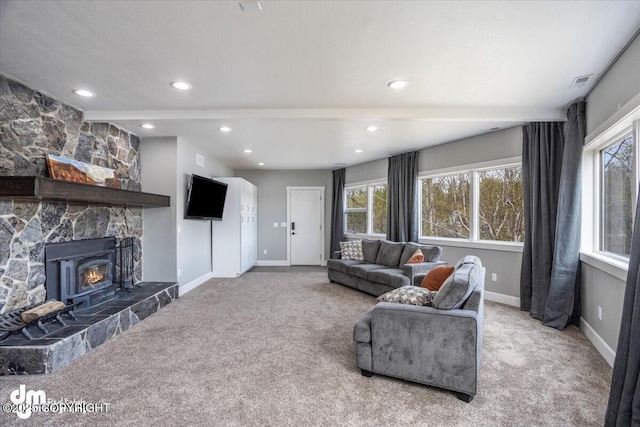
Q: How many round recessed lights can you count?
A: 9